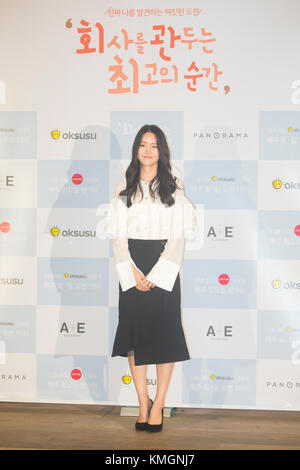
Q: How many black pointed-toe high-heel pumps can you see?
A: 2